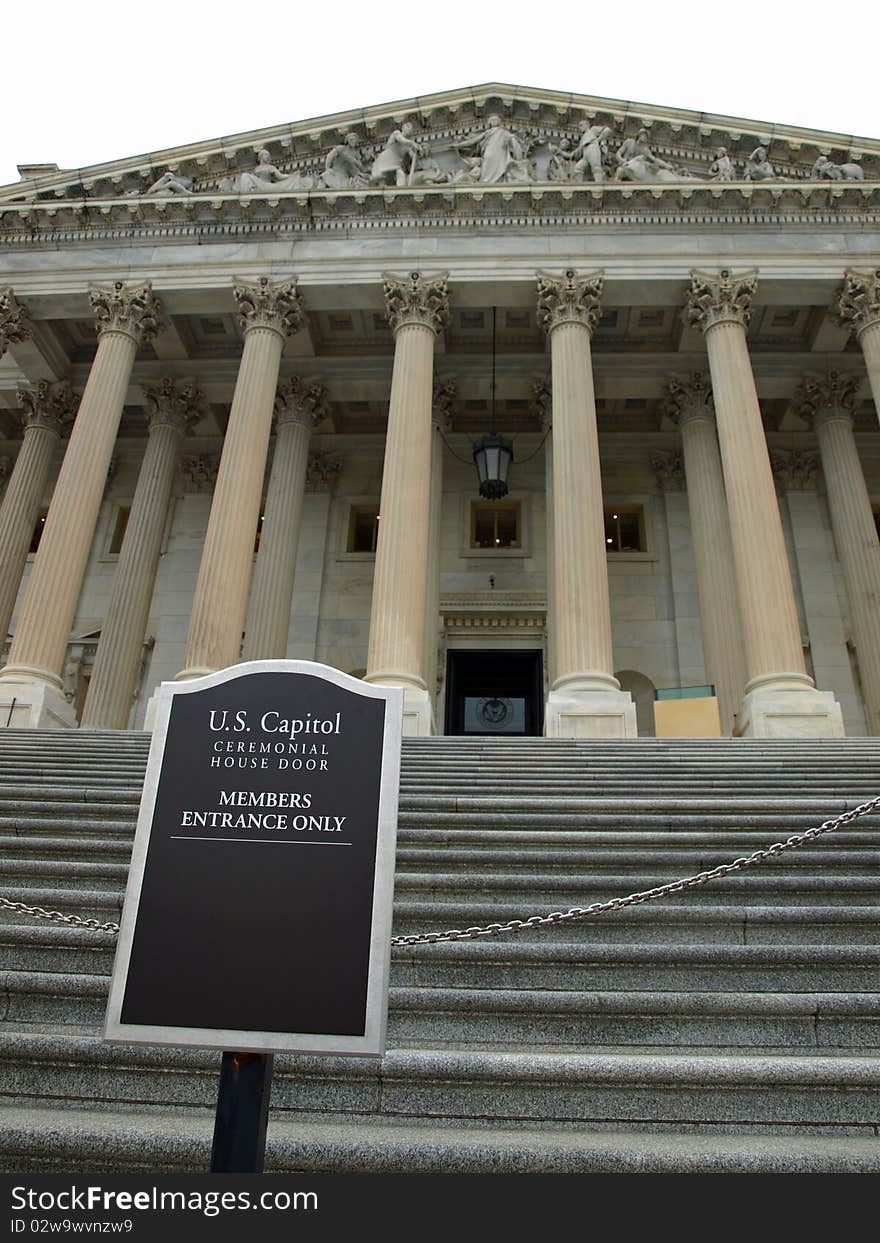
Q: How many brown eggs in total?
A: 0